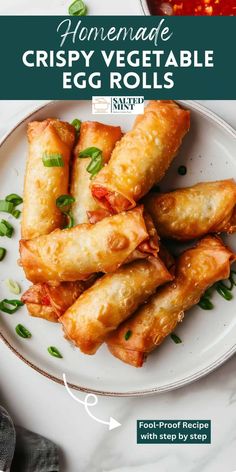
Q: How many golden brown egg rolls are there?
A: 8